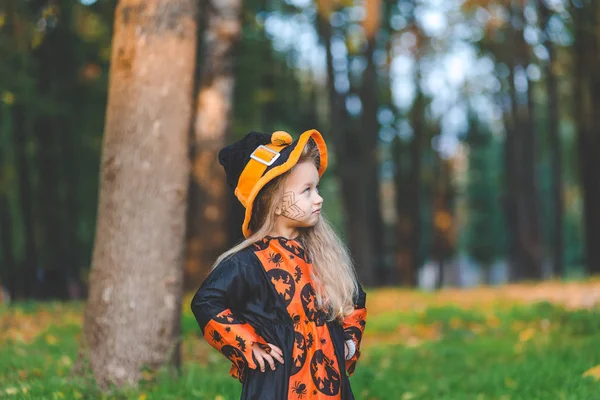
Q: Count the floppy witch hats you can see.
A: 1